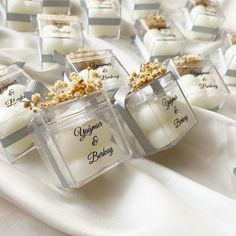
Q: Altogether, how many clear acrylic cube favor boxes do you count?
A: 13